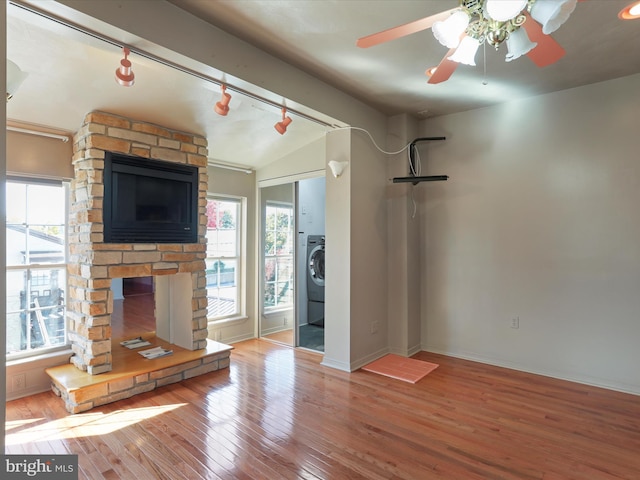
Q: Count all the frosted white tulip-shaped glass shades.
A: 5